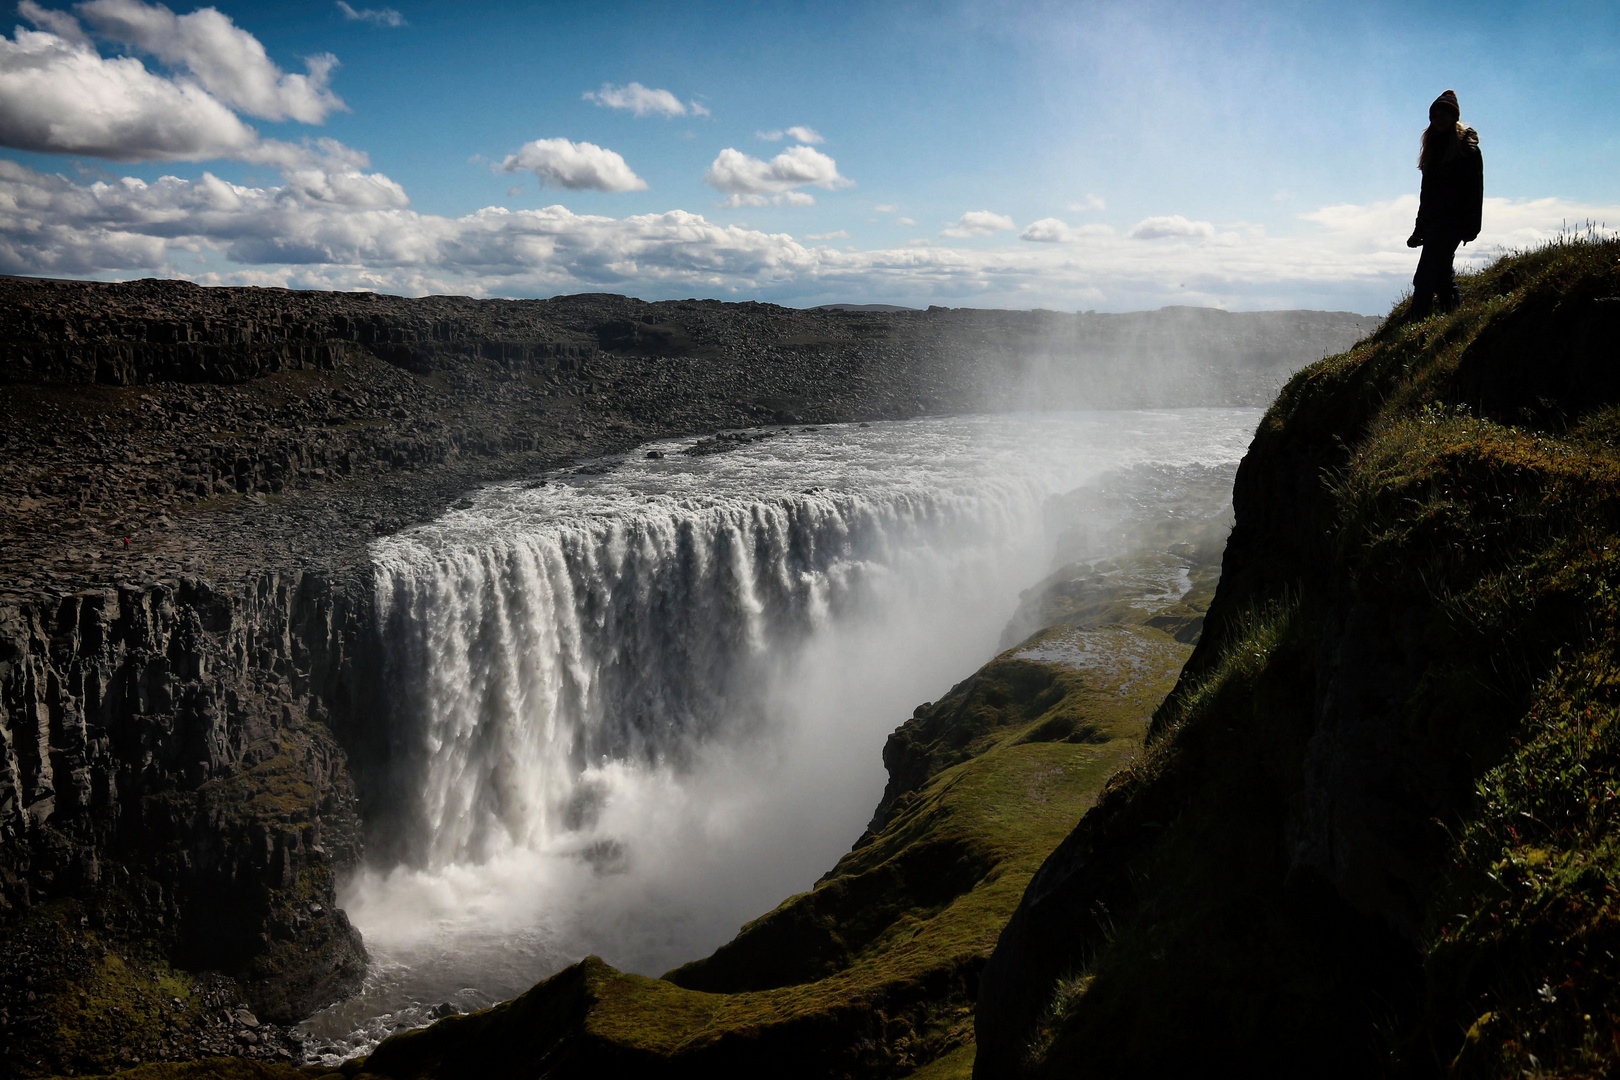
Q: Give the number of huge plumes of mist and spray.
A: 1